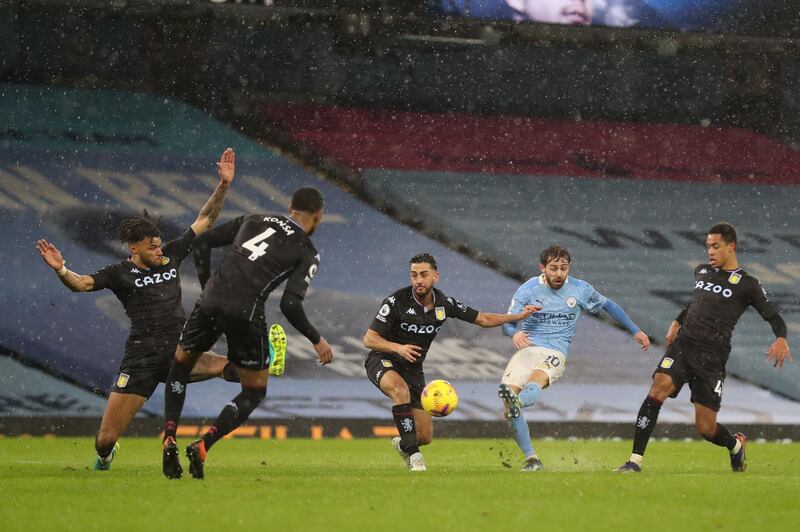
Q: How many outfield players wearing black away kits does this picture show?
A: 4